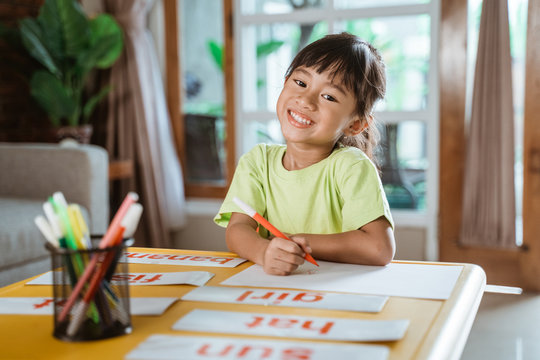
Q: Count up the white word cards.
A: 6